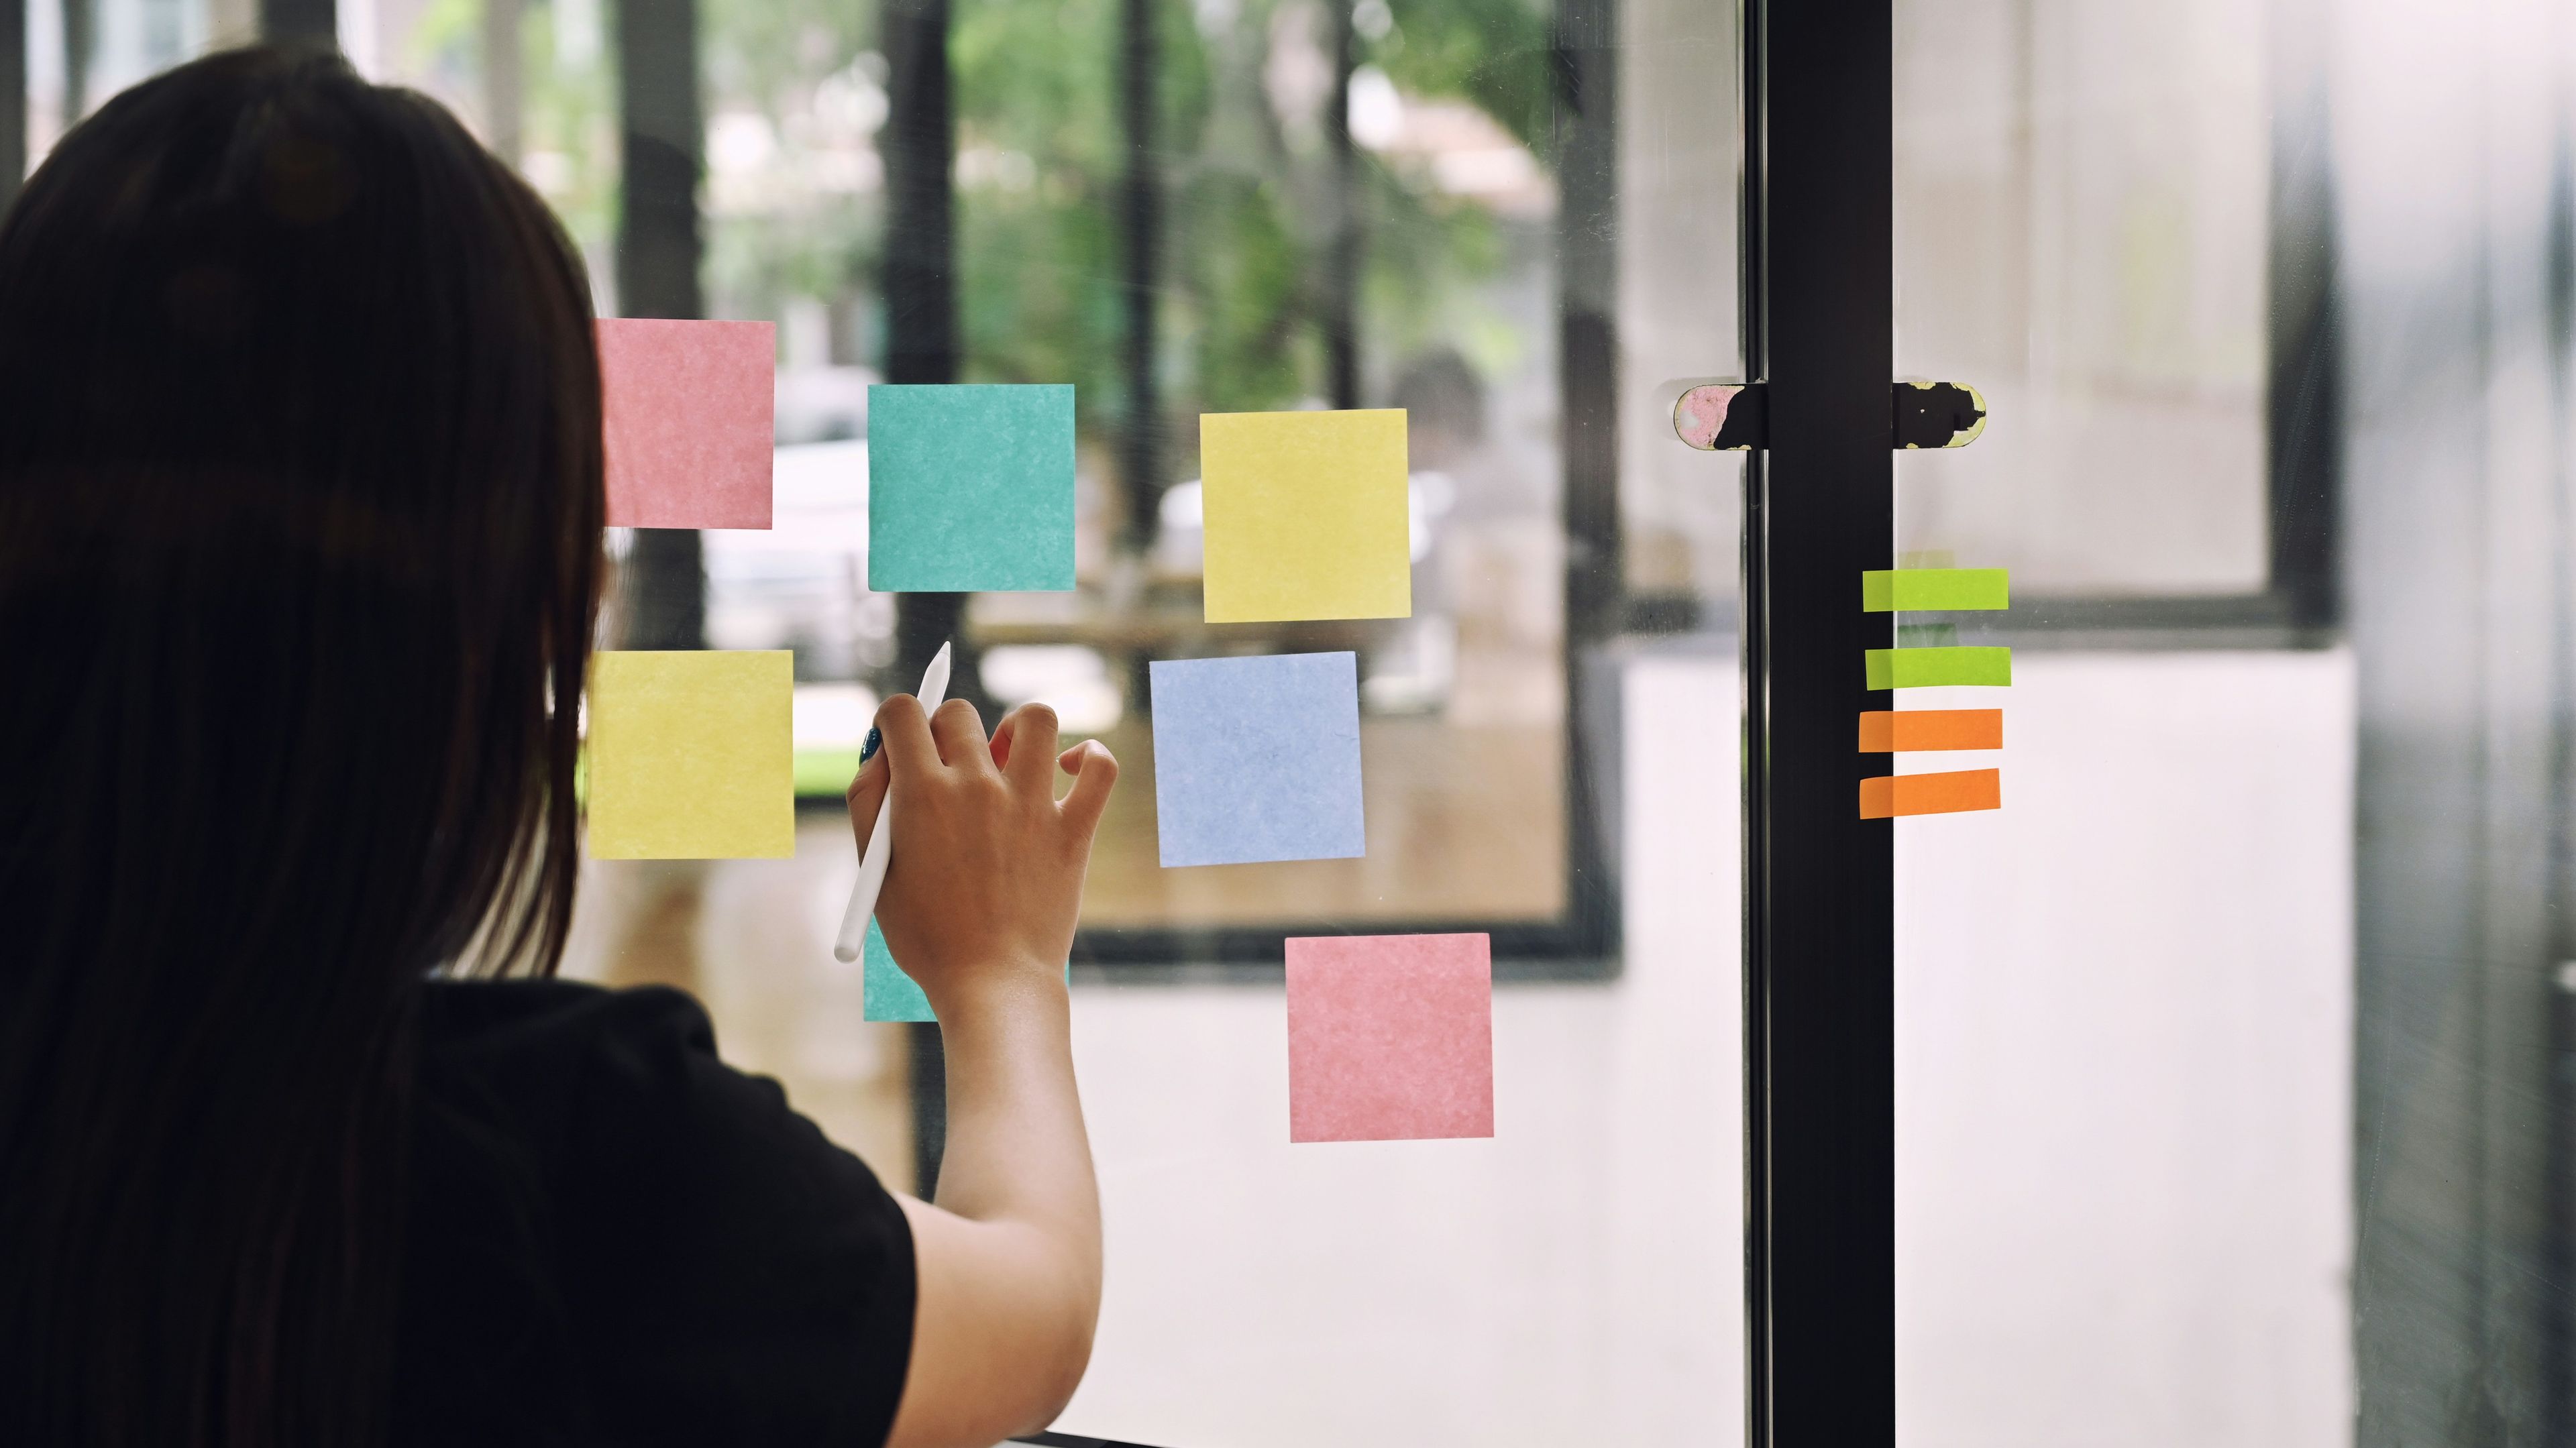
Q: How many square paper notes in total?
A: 7